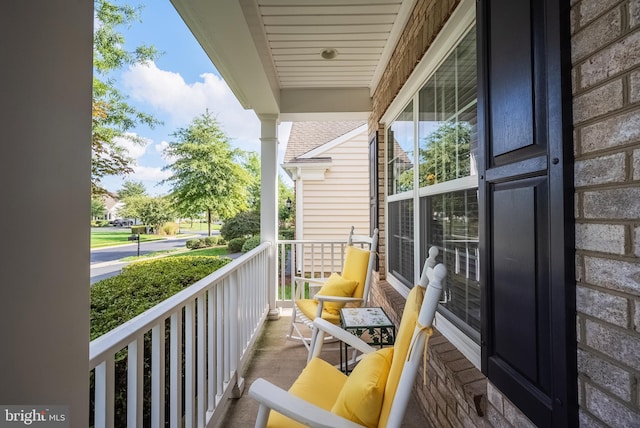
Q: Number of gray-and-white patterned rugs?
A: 0